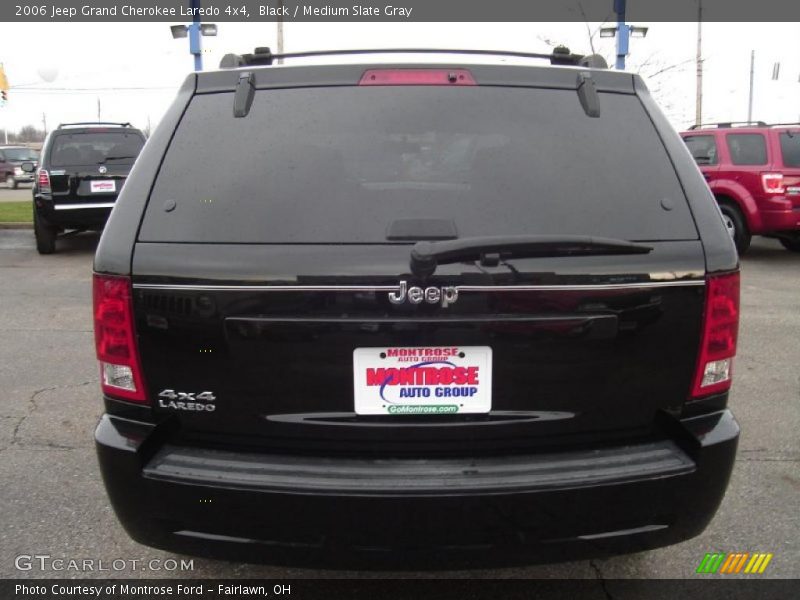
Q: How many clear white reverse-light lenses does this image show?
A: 2